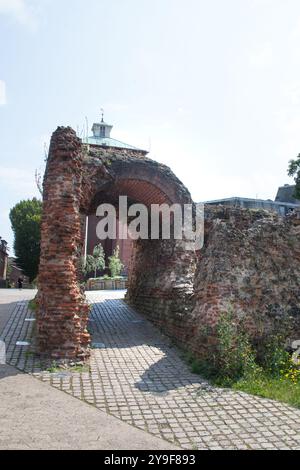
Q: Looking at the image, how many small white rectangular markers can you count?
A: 2